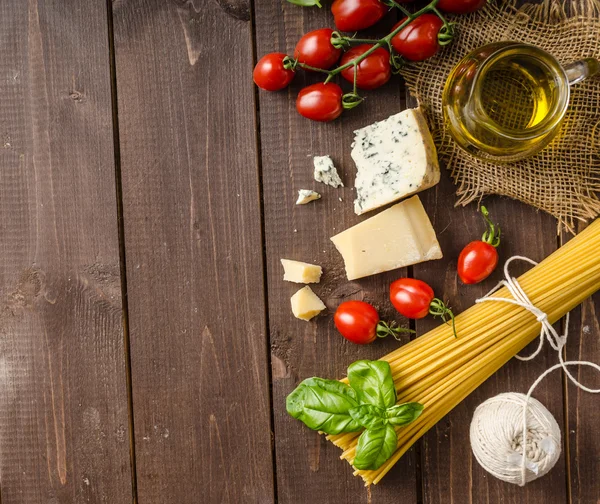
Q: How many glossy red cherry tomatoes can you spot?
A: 10